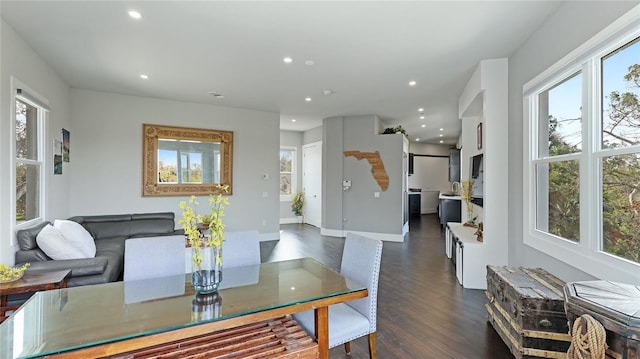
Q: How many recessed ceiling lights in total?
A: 13